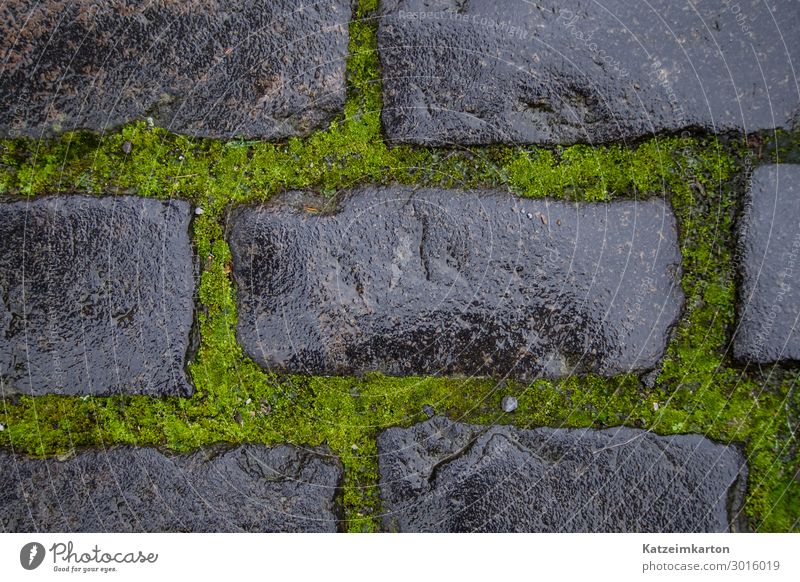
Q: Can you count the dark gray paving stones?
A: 7